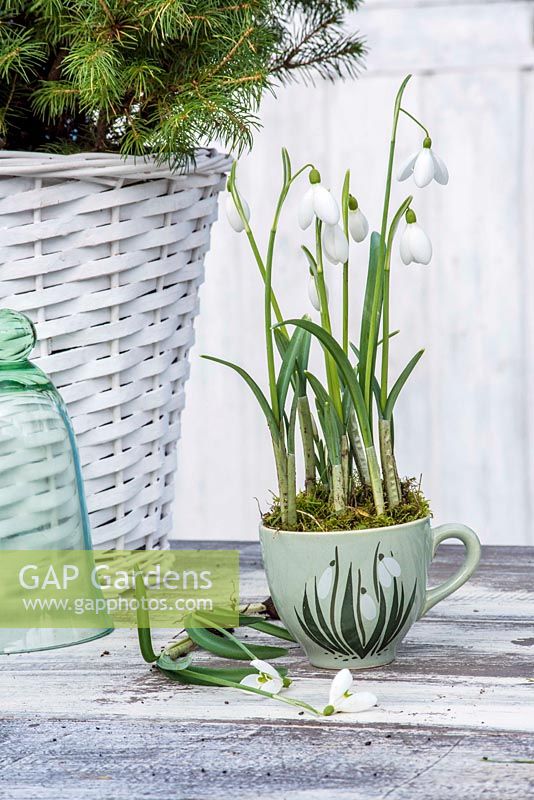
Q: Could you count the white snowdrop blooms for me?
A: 9